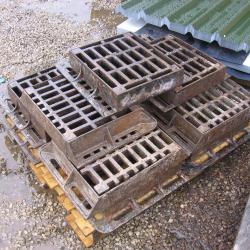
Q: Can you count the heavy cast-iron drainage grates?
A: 5